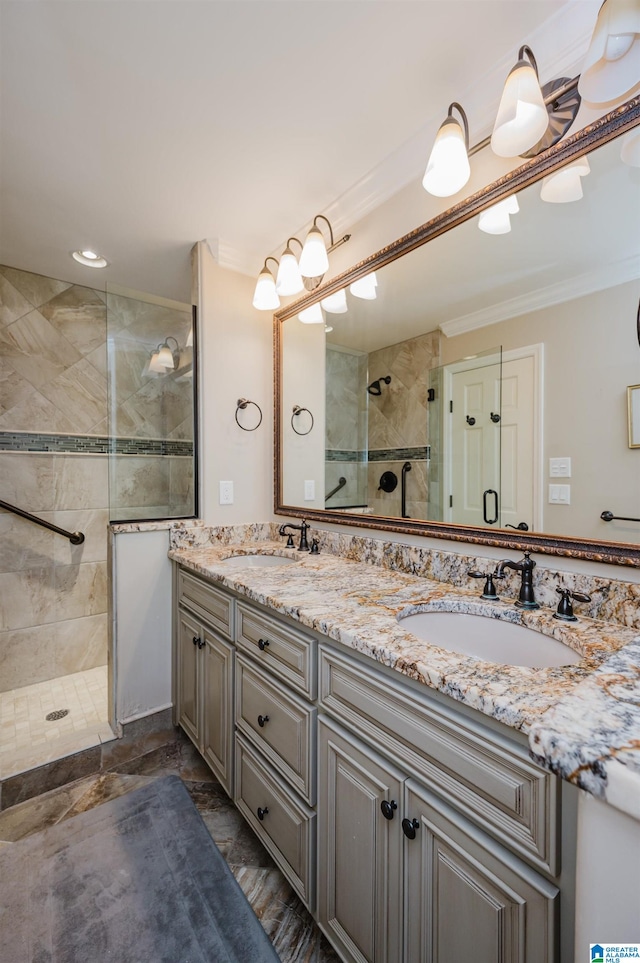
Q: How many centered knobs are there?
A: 3